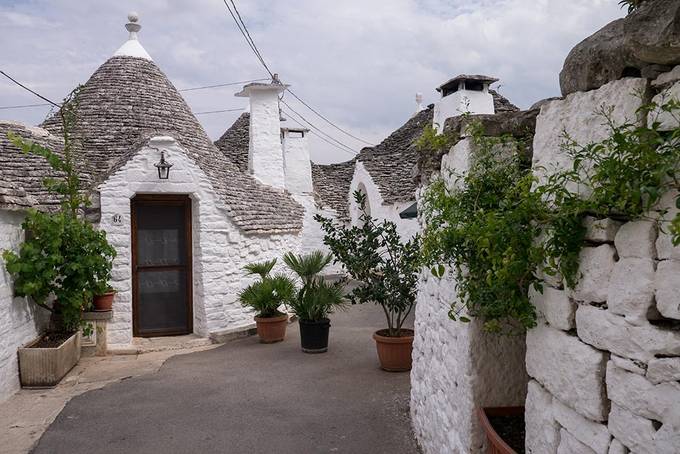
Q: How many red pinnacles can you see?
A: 0